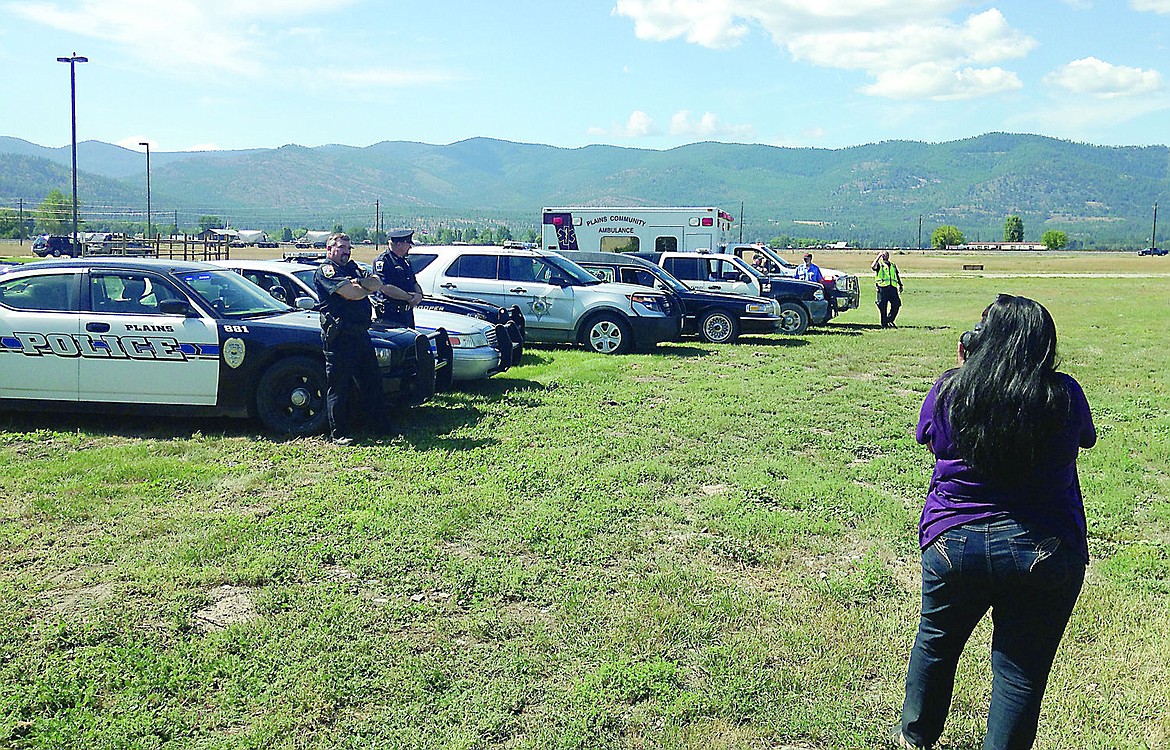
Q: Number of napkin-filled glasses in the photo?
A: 0